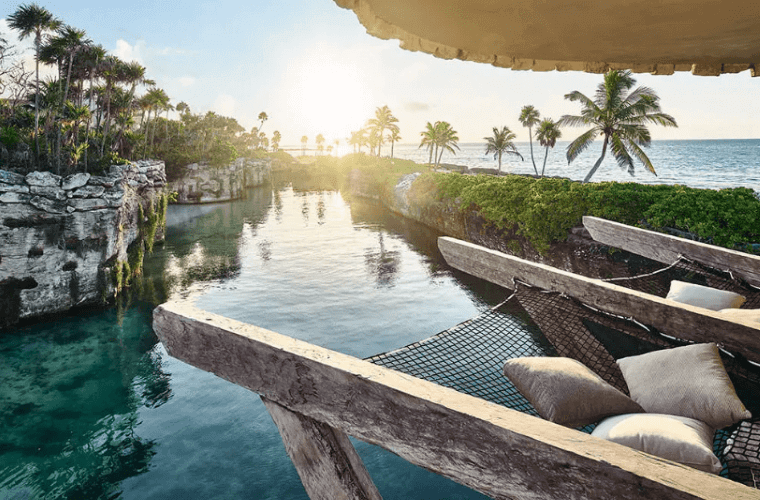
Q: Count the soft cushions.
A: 5